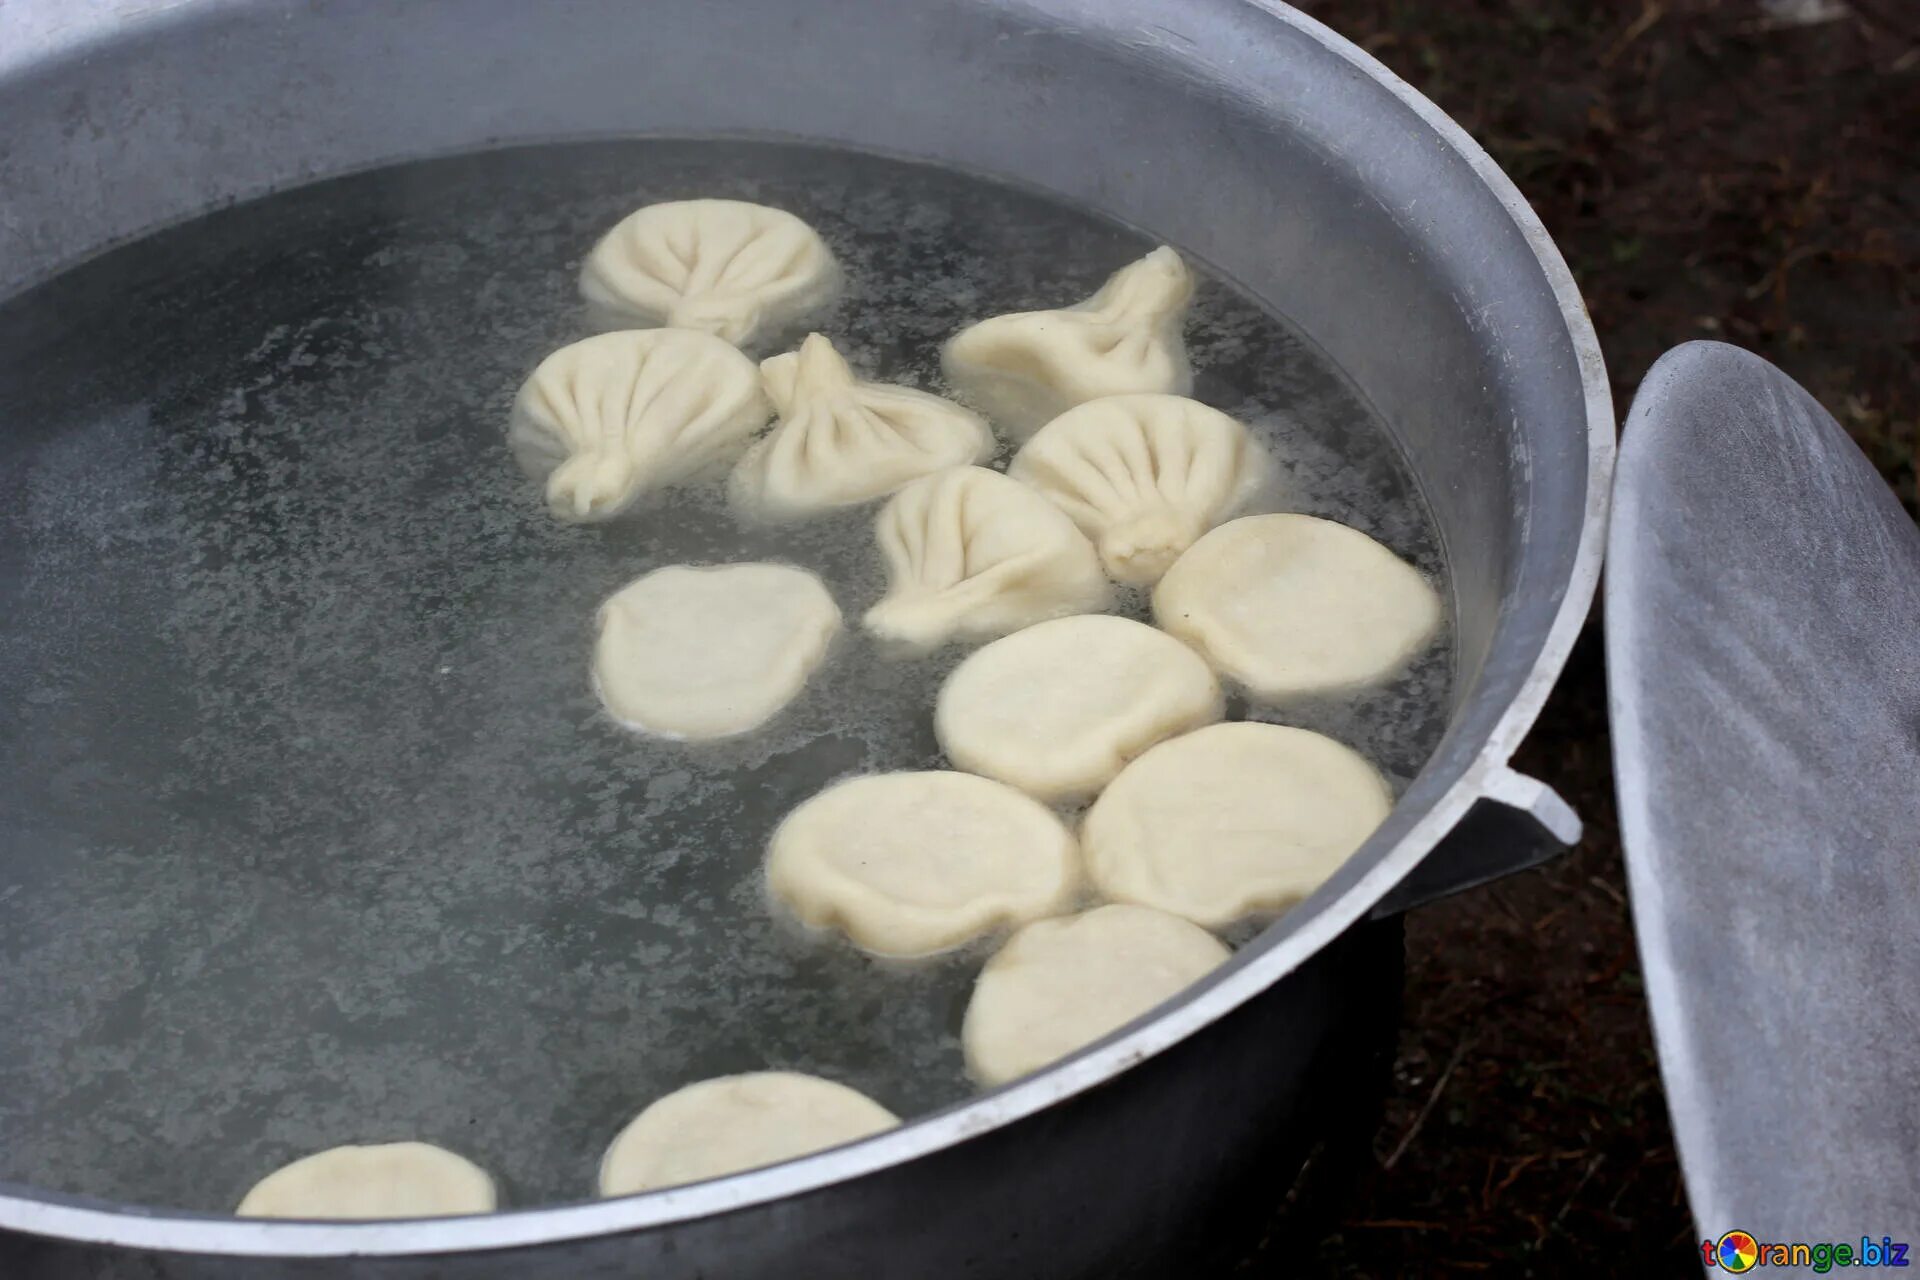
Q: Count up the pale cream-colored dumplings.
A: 14